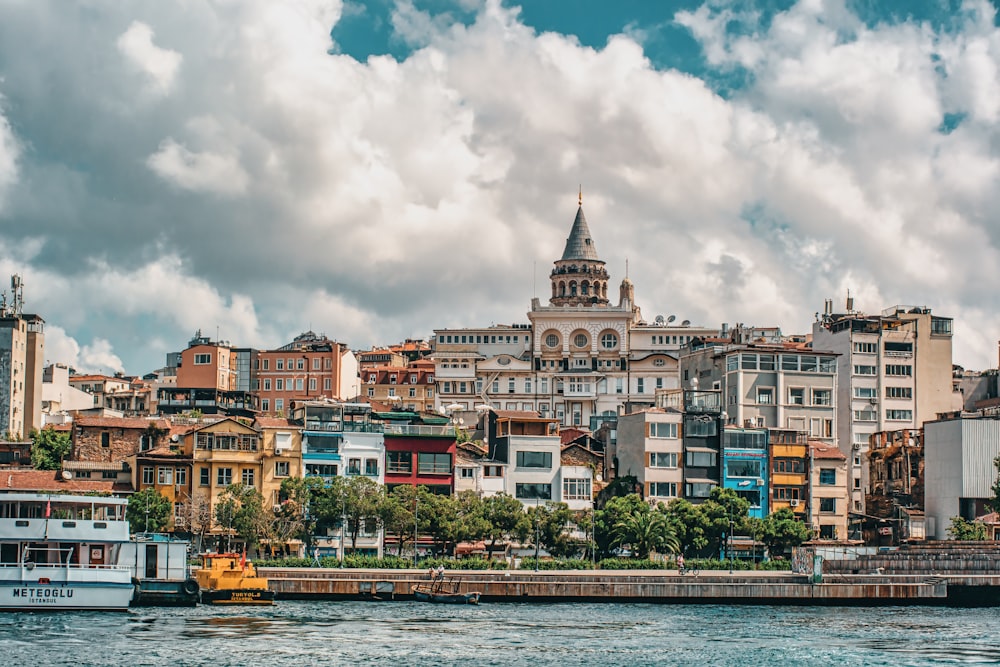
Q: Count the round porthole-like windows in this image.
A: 3